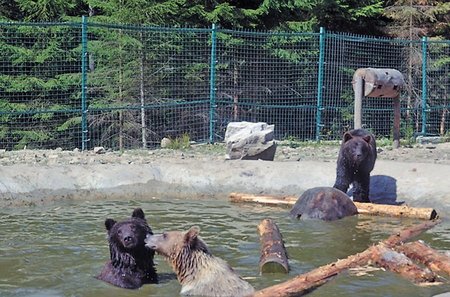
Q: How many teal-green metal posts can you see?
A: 4